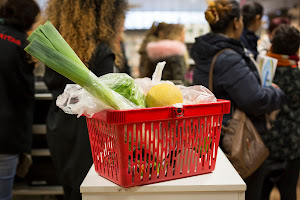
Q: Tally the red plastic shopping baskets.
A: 1